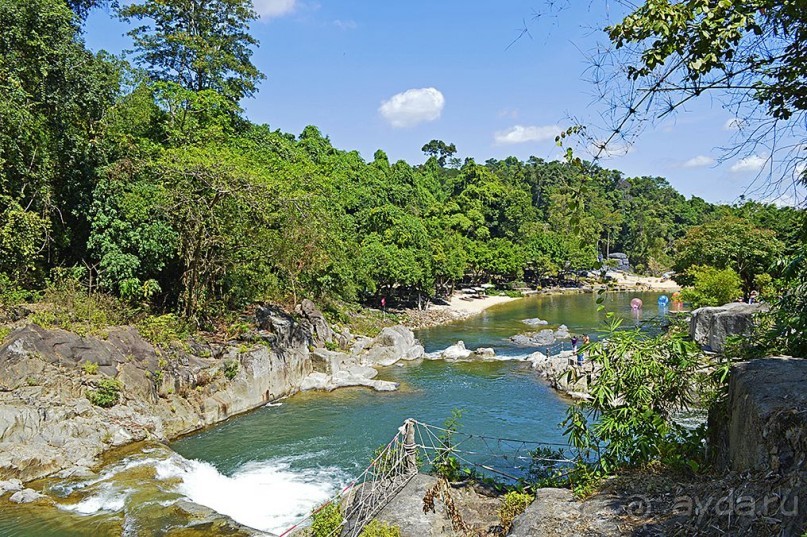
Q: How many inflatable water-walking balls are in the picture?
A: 3